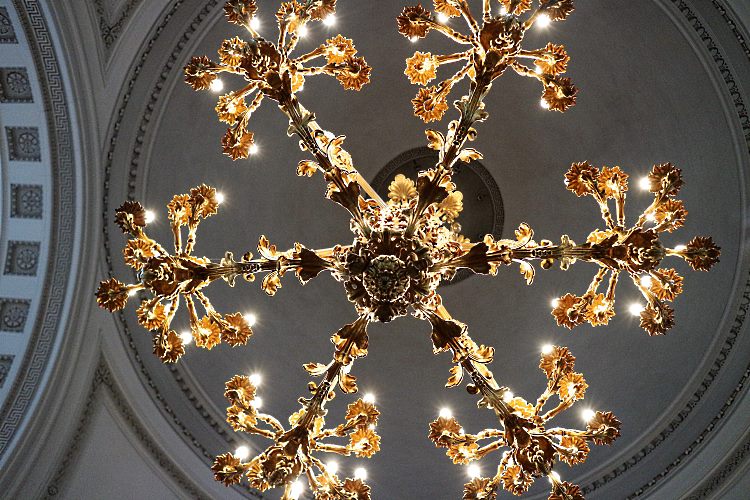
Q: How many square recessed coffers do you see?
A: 7